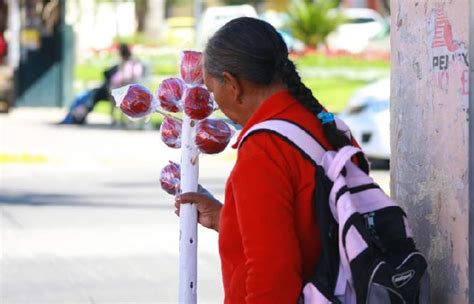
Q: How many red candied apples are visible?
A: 7